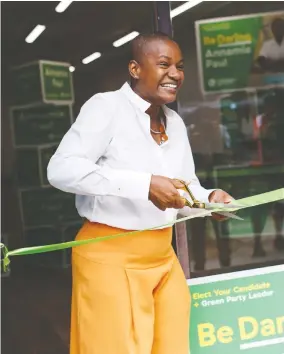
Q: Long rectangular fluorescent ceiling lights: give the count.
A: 5